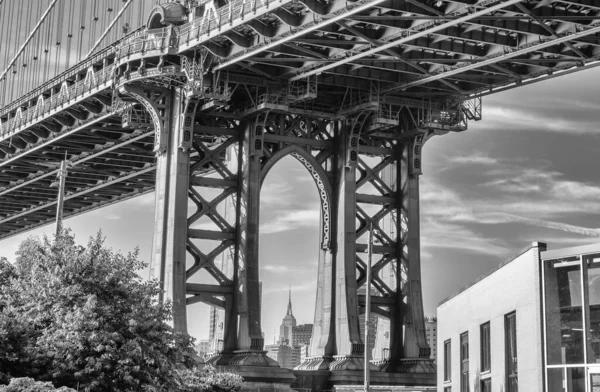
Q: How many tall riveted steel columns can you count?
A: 4